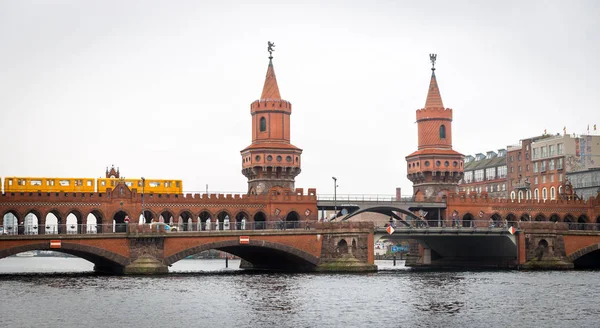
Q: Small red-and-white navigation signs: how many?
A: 4